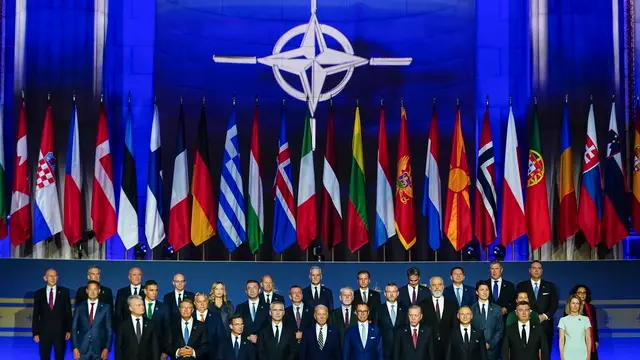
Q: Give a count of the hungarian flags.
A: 1